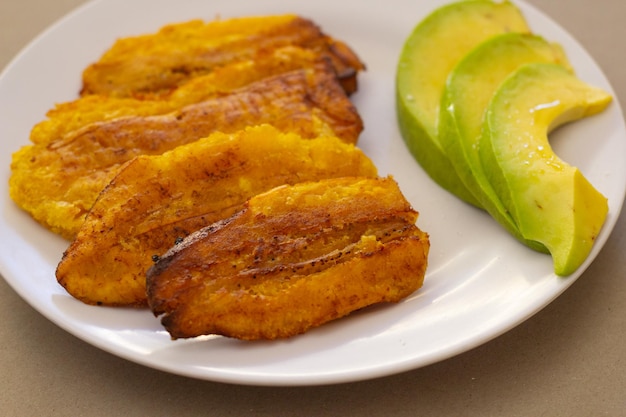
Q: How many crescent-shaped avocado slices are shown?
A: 3